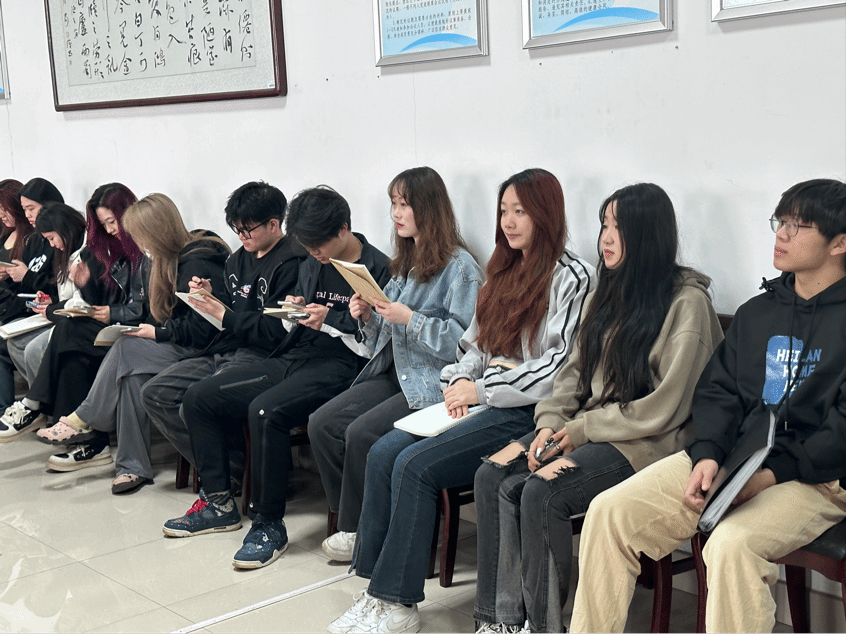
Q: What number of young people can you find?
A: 11